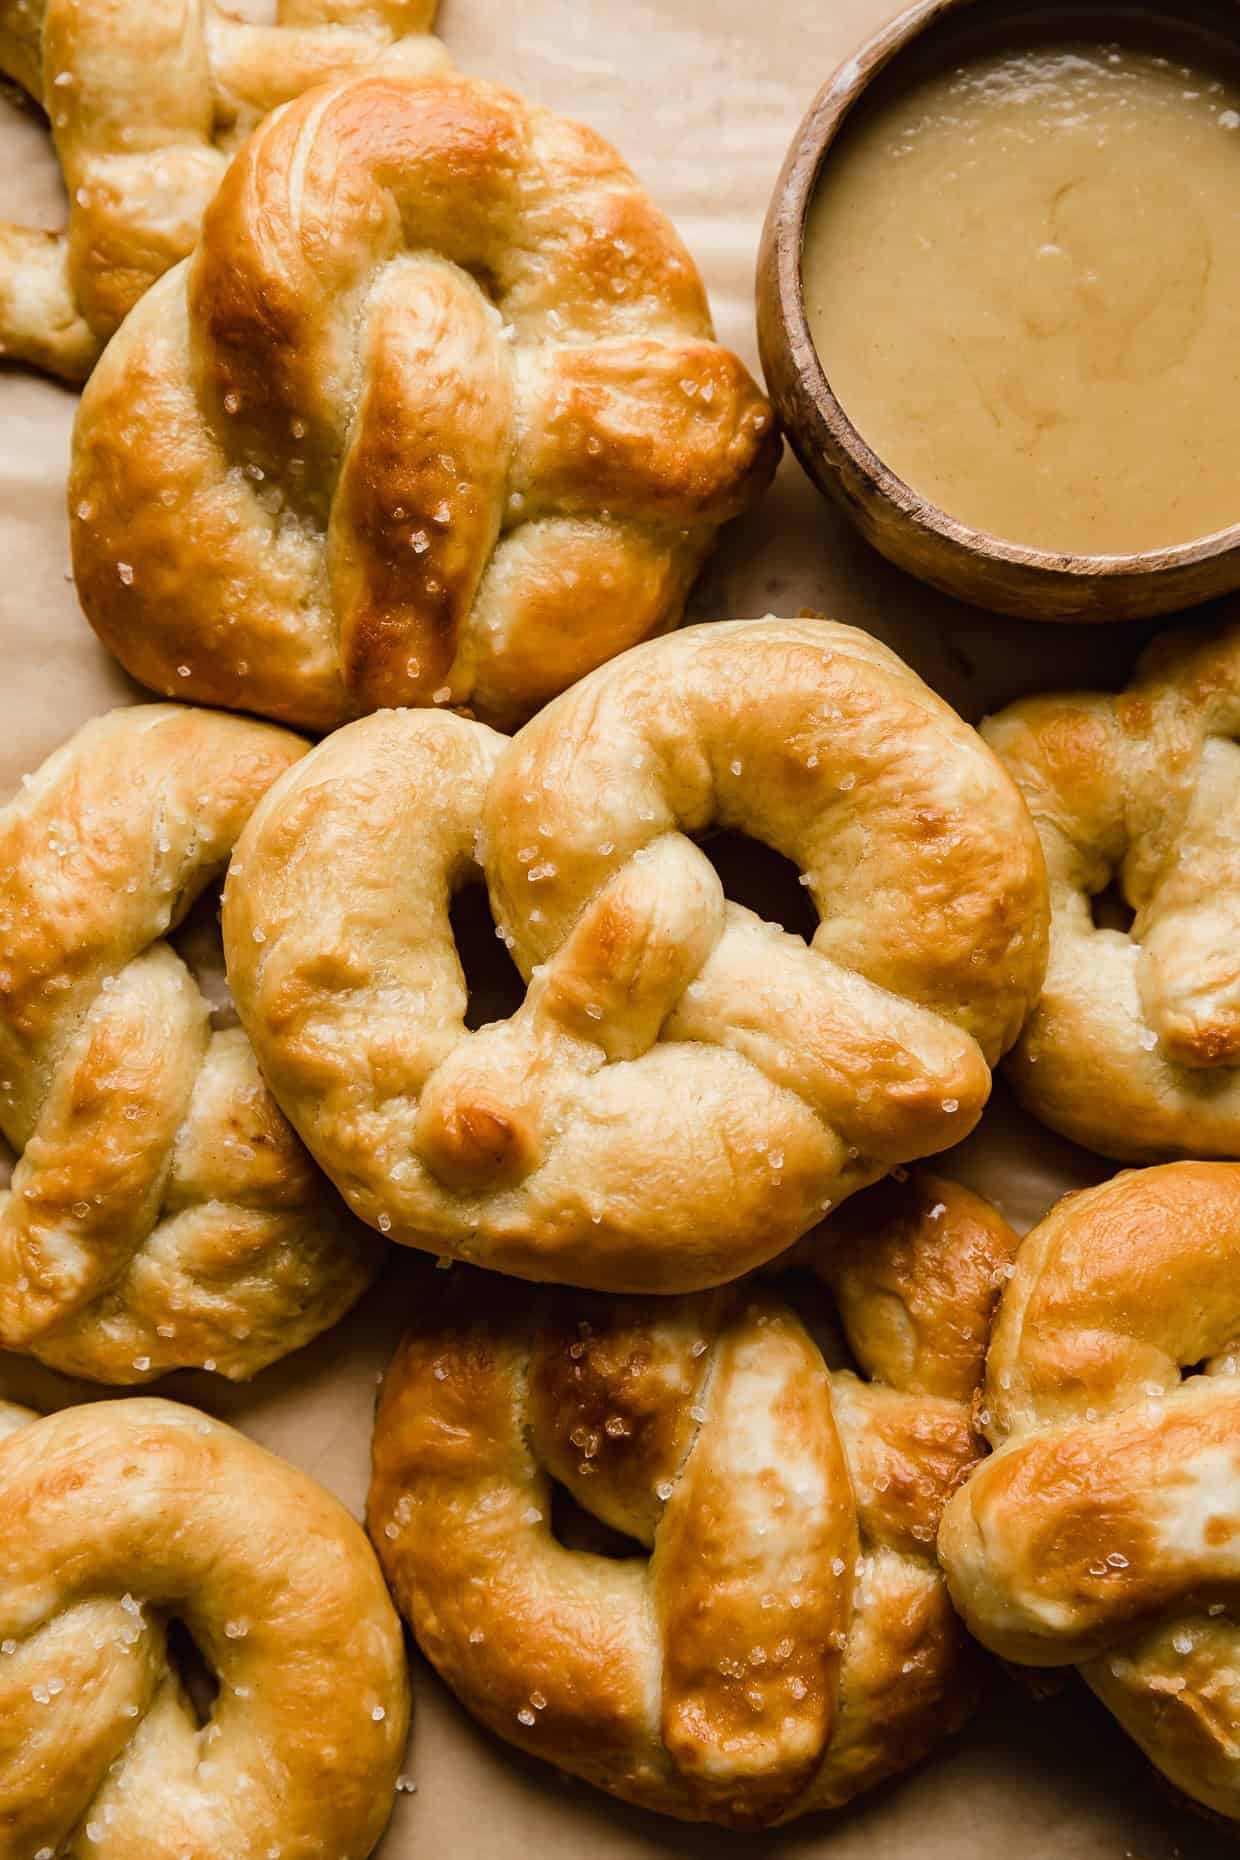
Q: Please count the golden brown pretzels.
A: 8